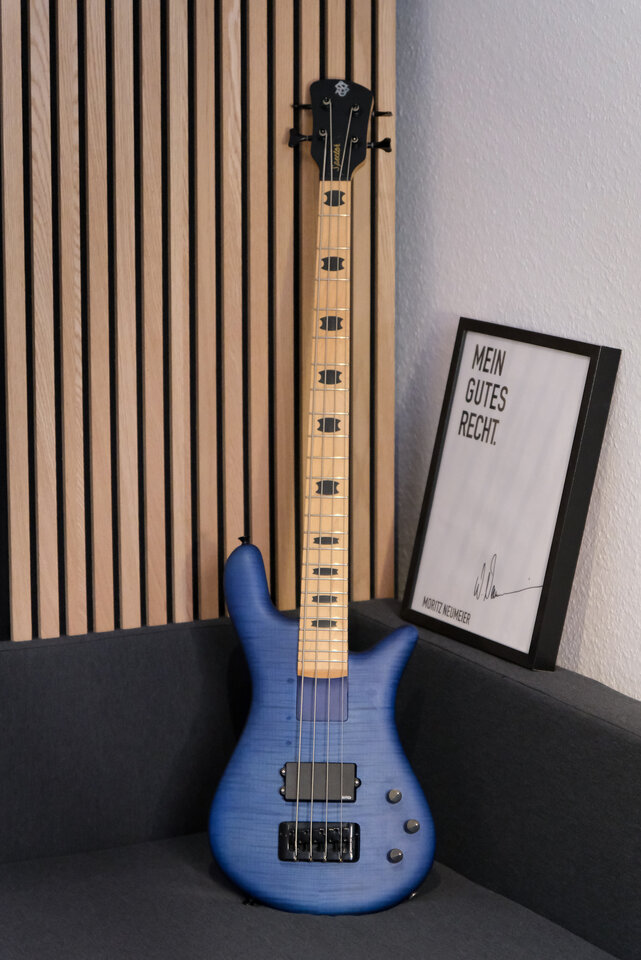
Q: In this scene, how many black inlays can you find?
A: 10